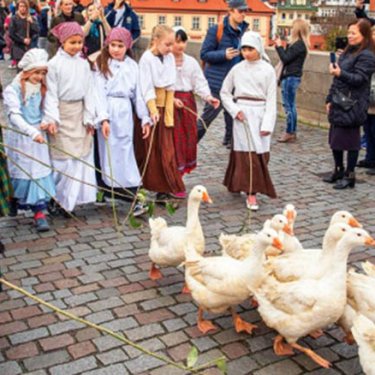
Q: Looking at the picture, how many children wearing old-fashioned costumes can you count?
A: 6